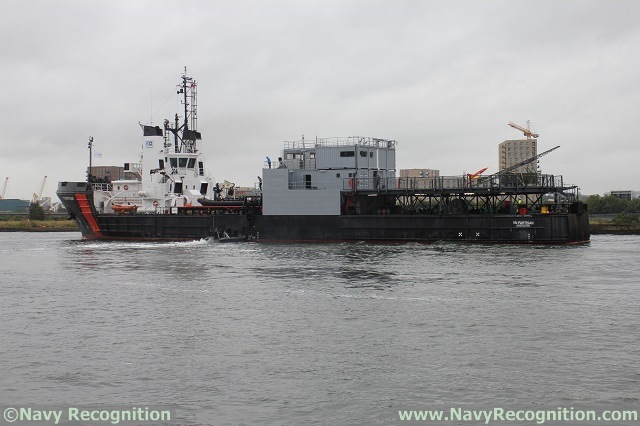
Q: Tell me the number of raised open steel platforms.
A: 1